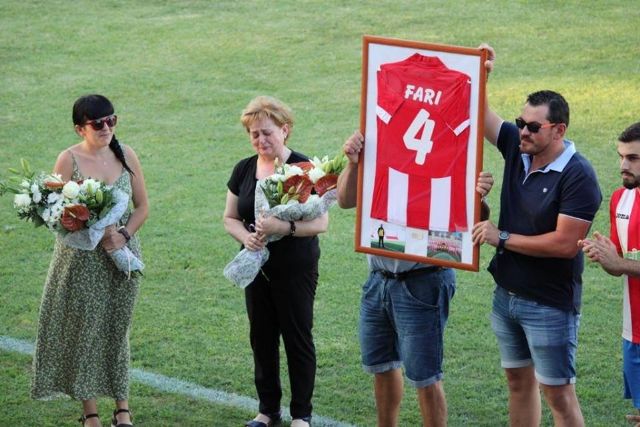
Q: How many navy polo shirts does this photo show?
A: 1